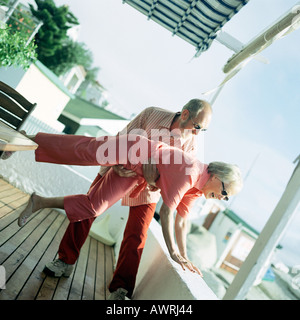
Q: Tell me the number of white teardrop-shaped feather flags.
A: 0